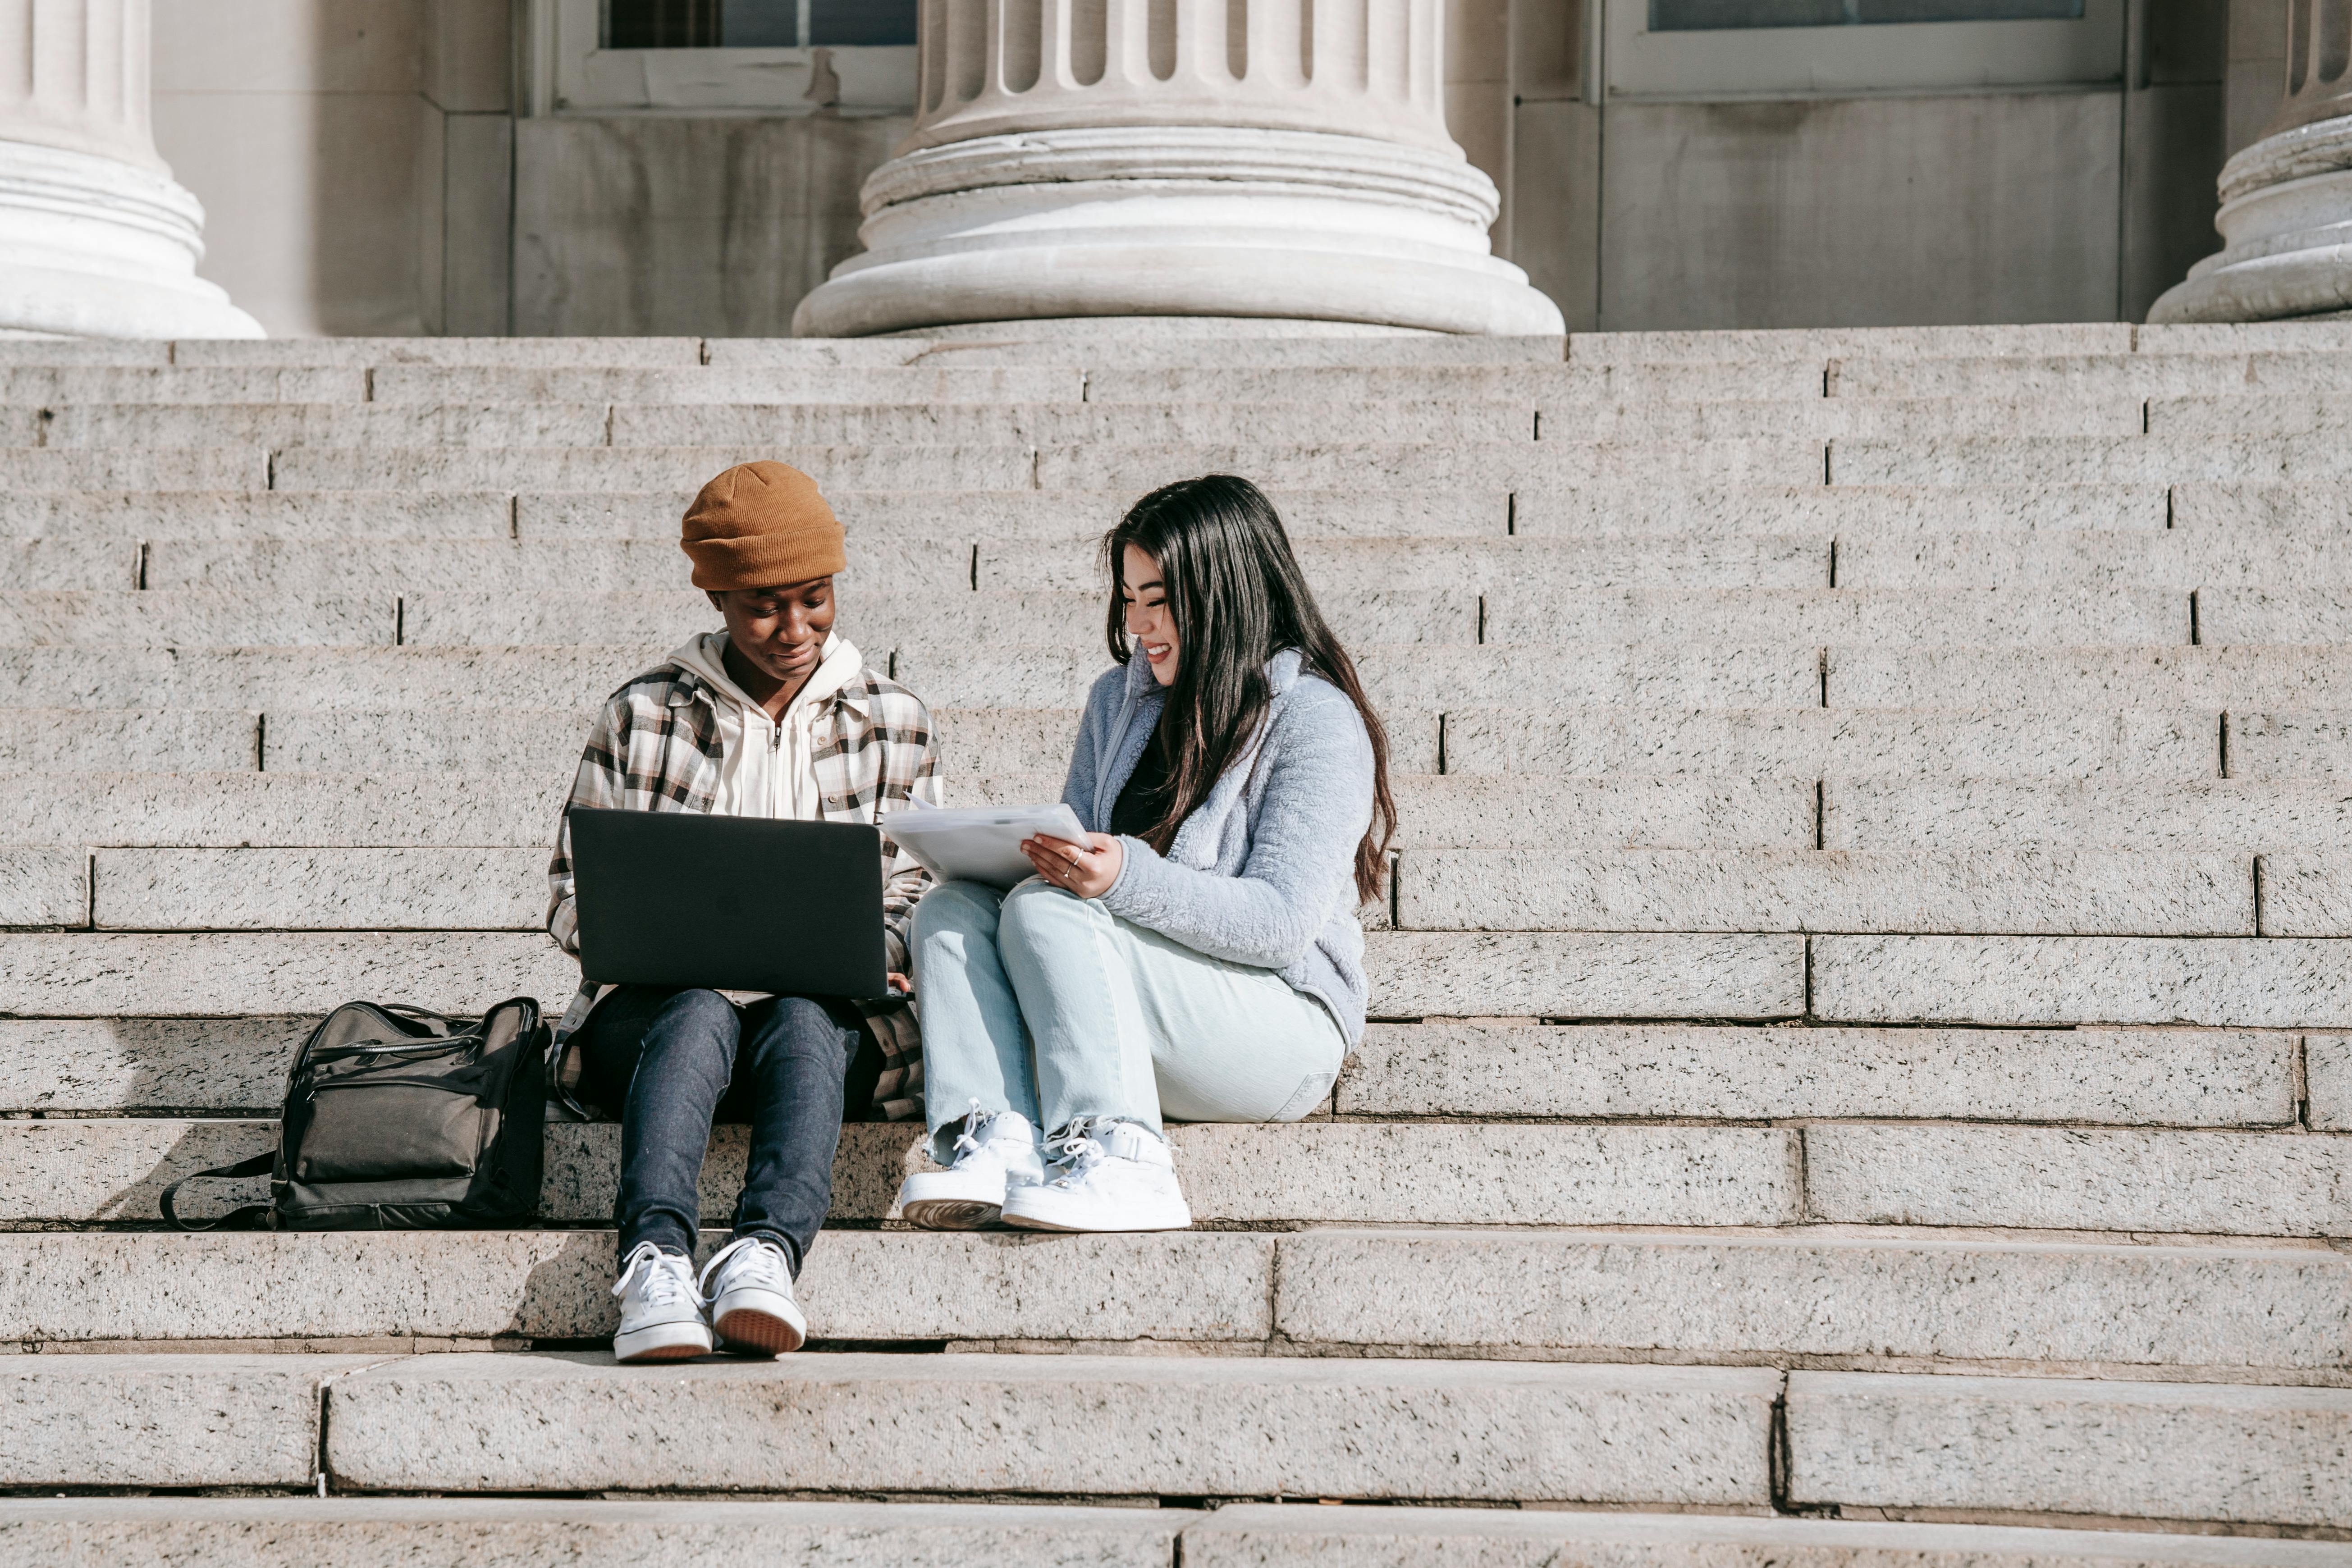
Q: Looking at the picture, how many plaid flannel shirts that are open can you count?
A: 1